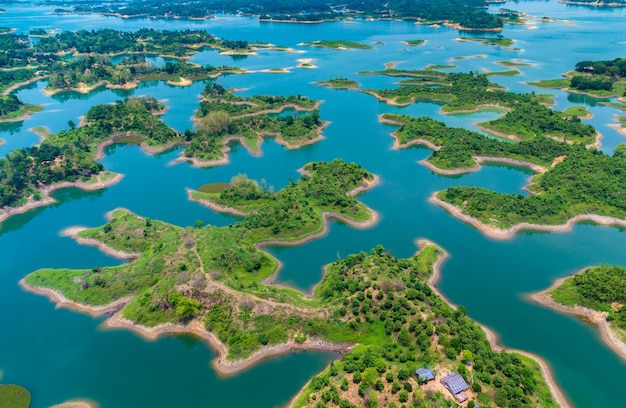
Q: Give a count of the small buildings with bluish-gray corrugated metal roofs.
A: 2